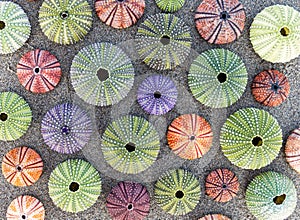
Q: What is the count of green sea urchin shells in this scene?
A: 13